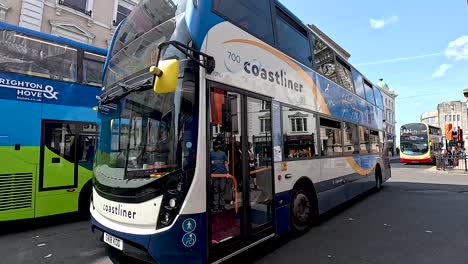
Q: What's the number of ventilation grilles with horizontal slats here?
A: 1